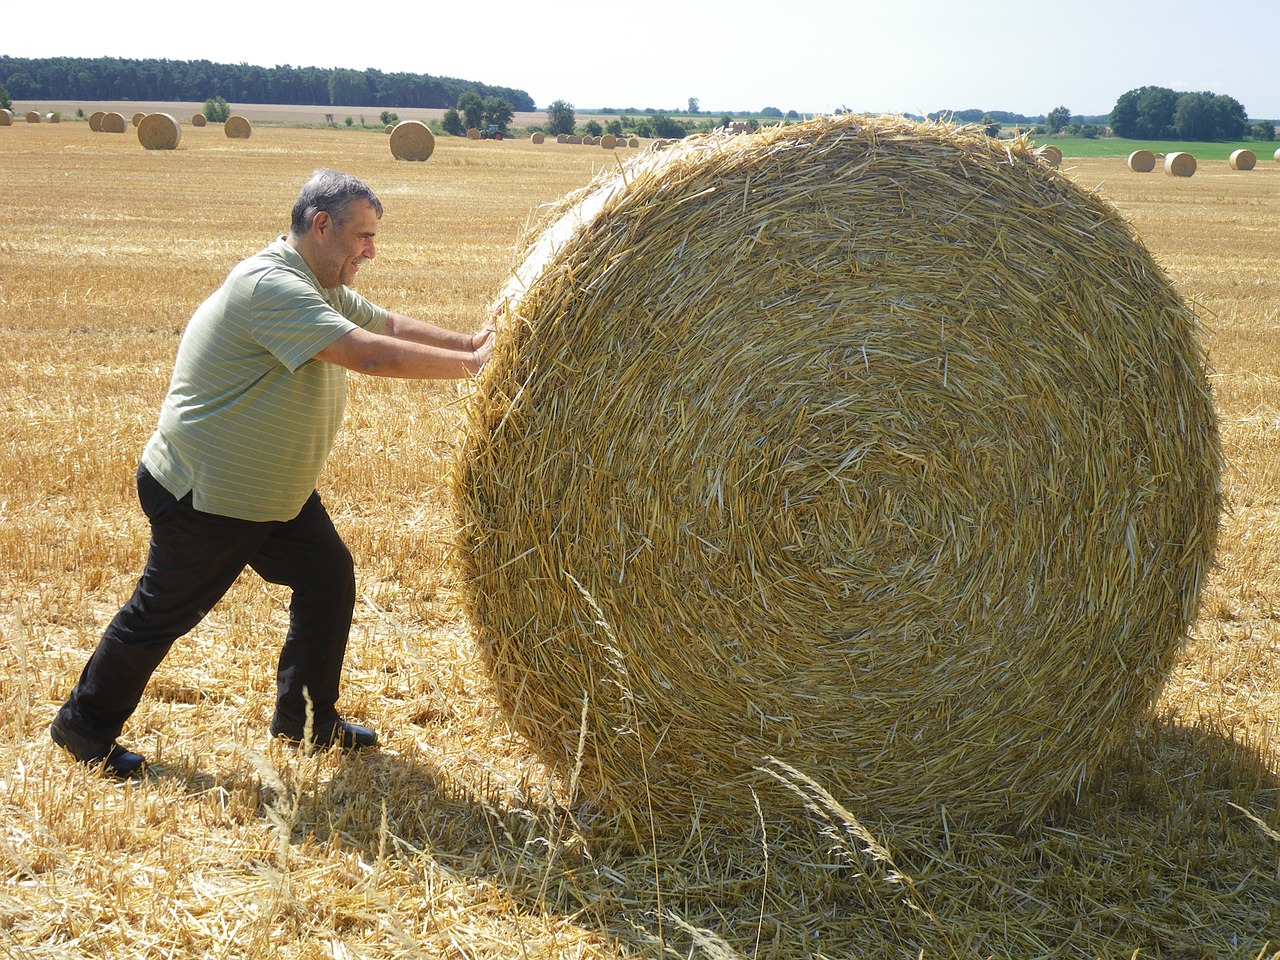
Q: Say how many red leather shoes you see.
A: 0